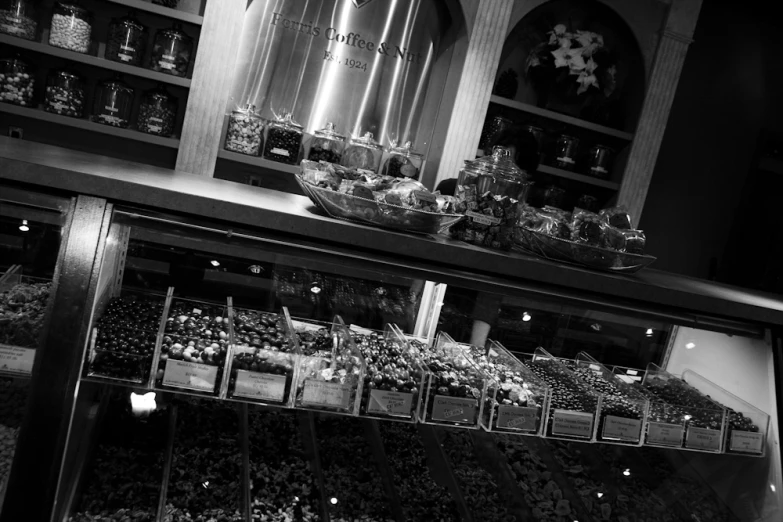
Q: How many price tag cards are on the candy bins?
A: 12